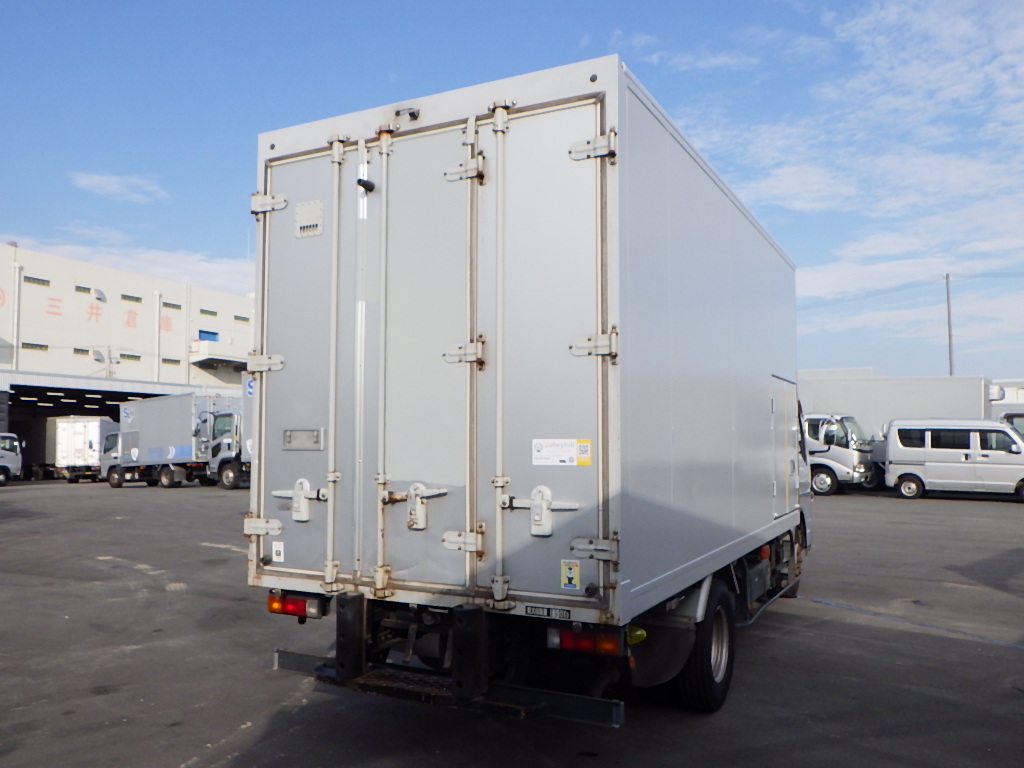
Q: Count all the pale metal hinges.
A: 9